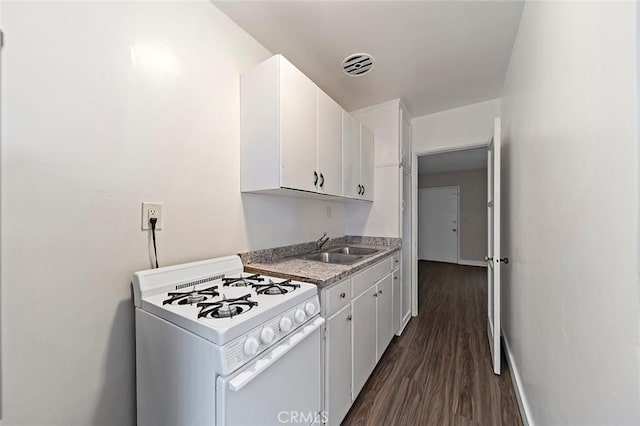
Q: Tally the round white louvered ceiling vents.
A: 1